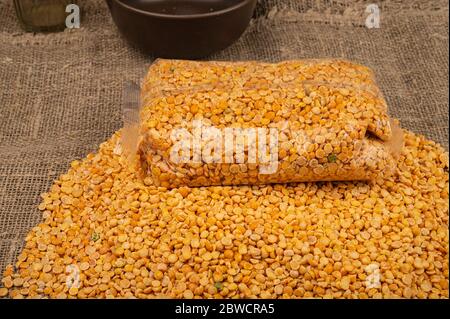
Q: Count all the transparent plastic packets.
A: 1